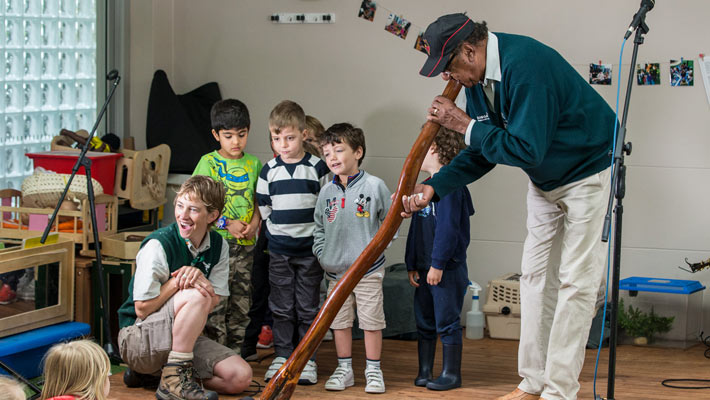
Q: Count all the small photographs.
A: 6